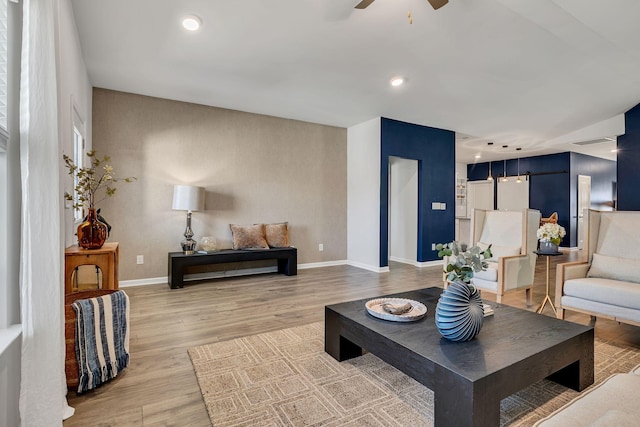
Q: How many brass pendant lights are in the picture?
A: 3